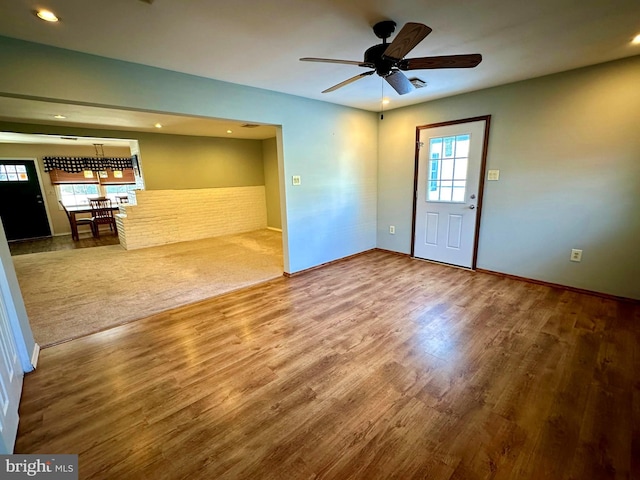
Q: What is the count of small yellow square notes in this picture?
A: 3